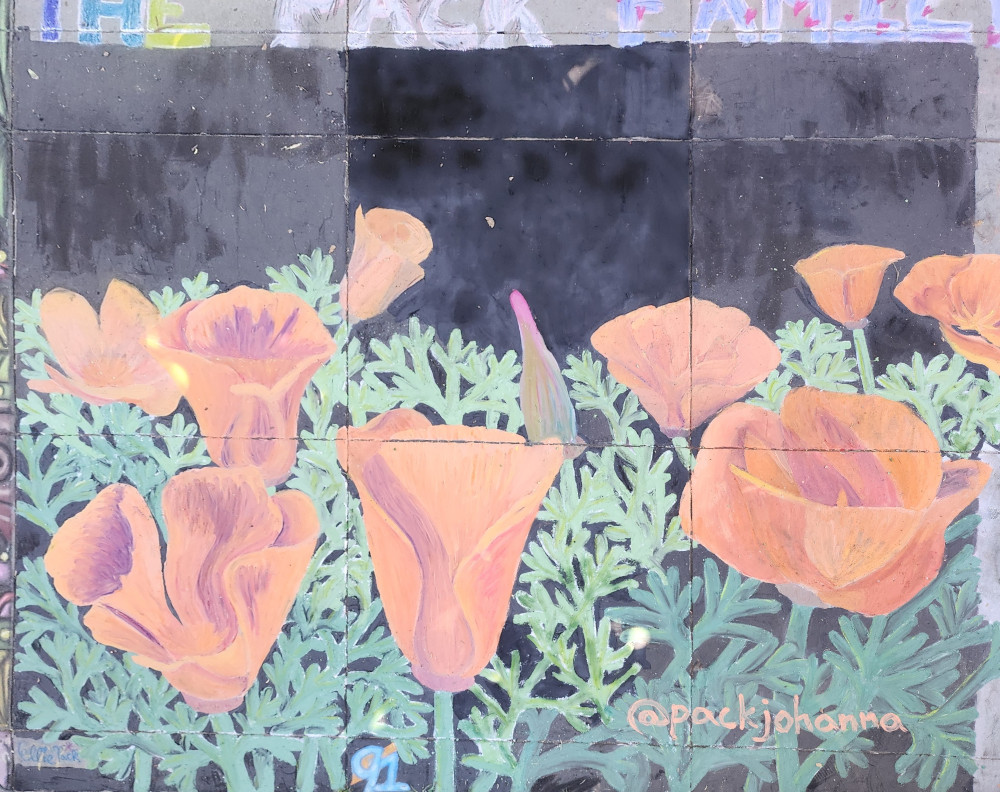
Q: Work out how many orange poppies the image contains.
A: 9